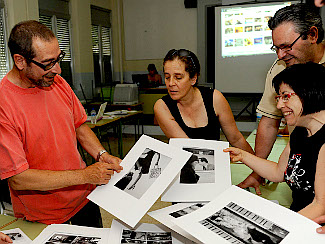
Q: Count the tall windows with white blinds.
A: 3